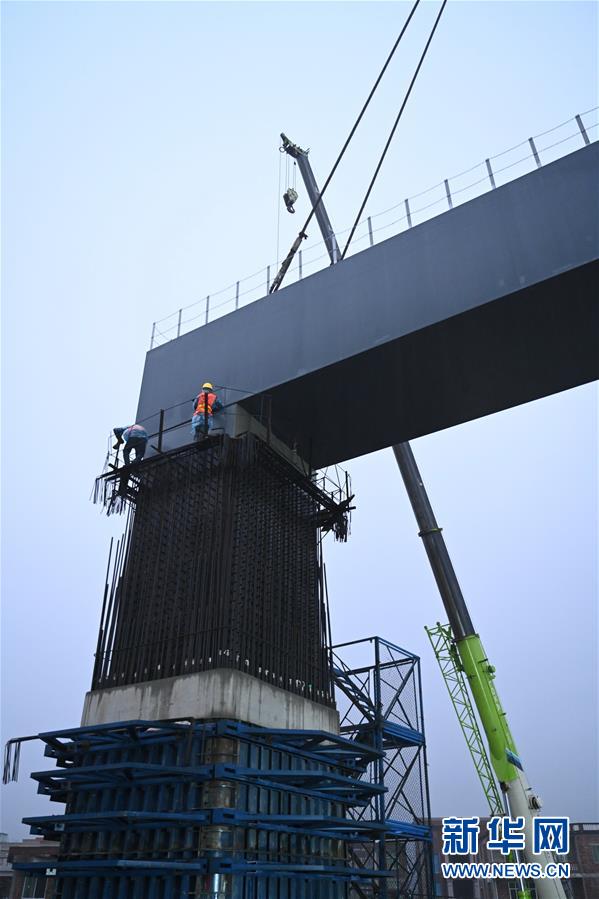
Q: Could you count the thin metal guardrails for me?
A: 13